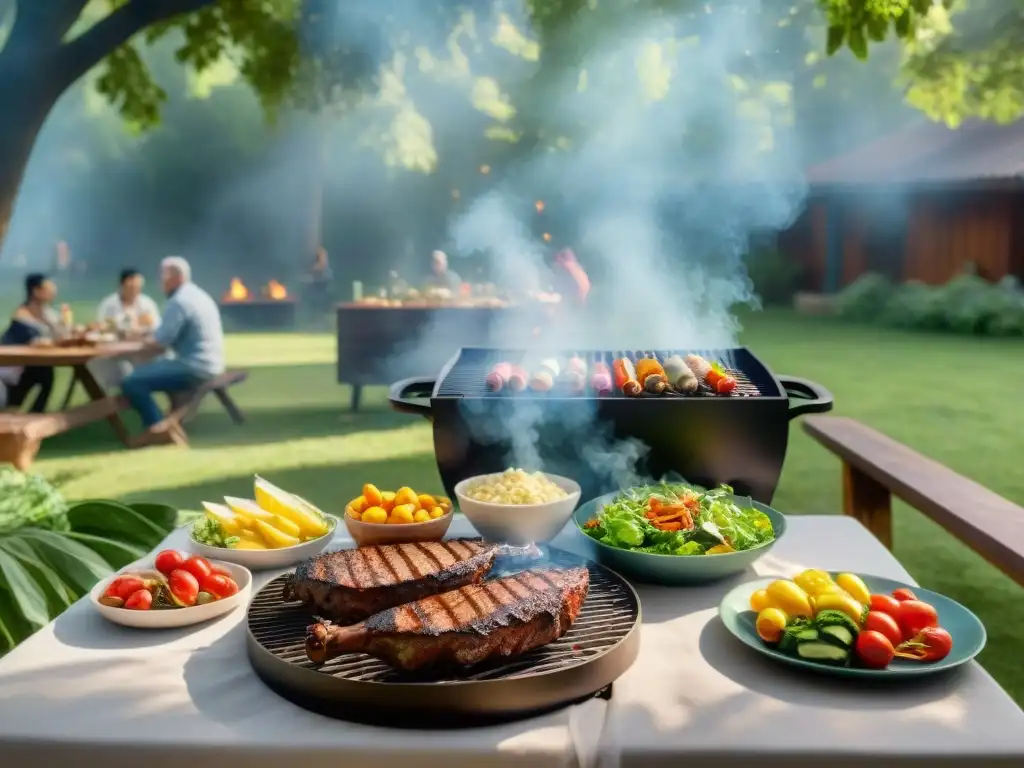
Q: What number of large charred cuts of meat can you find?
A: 2